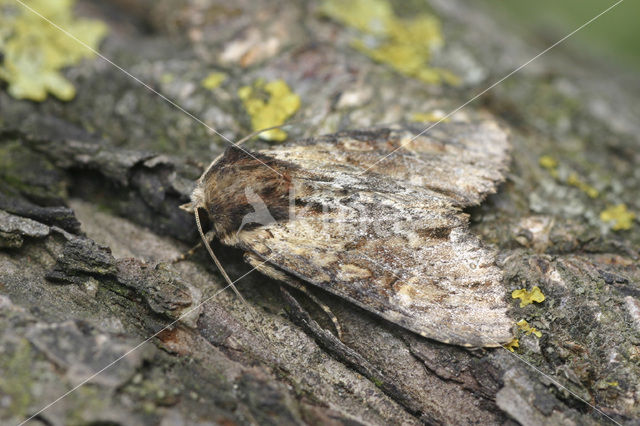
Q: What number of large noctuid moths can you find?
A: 1